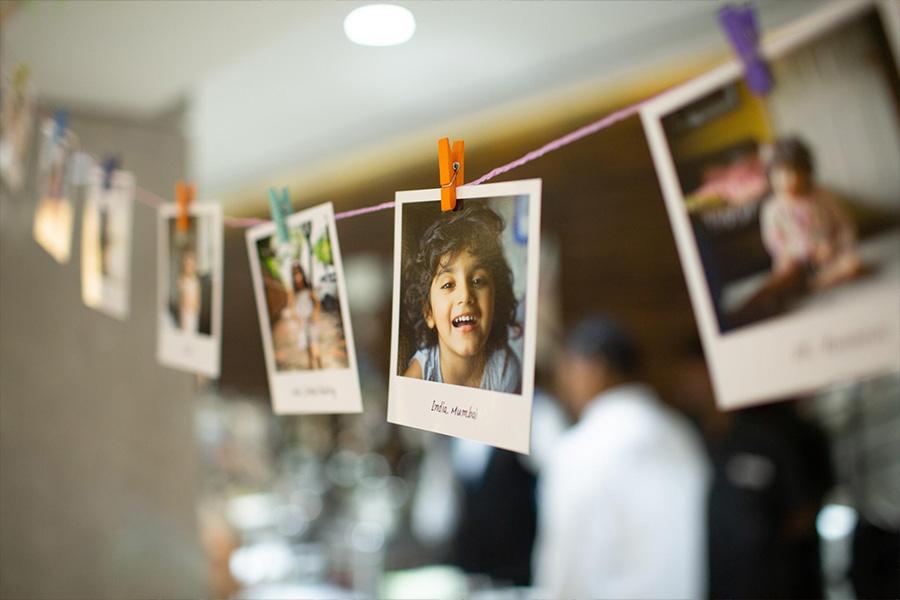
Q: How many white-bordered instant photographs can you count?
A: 7